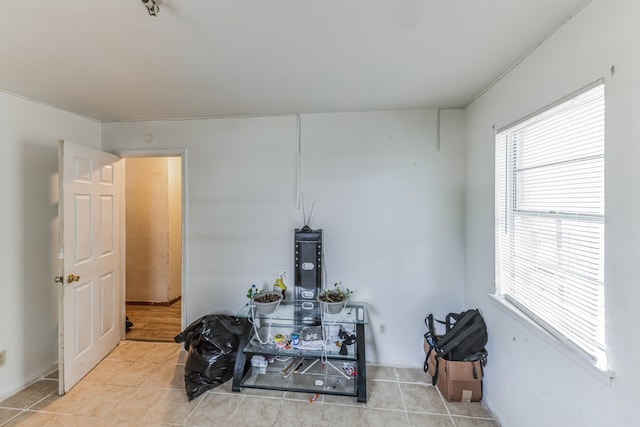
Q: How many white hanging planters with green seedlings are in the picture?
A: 2